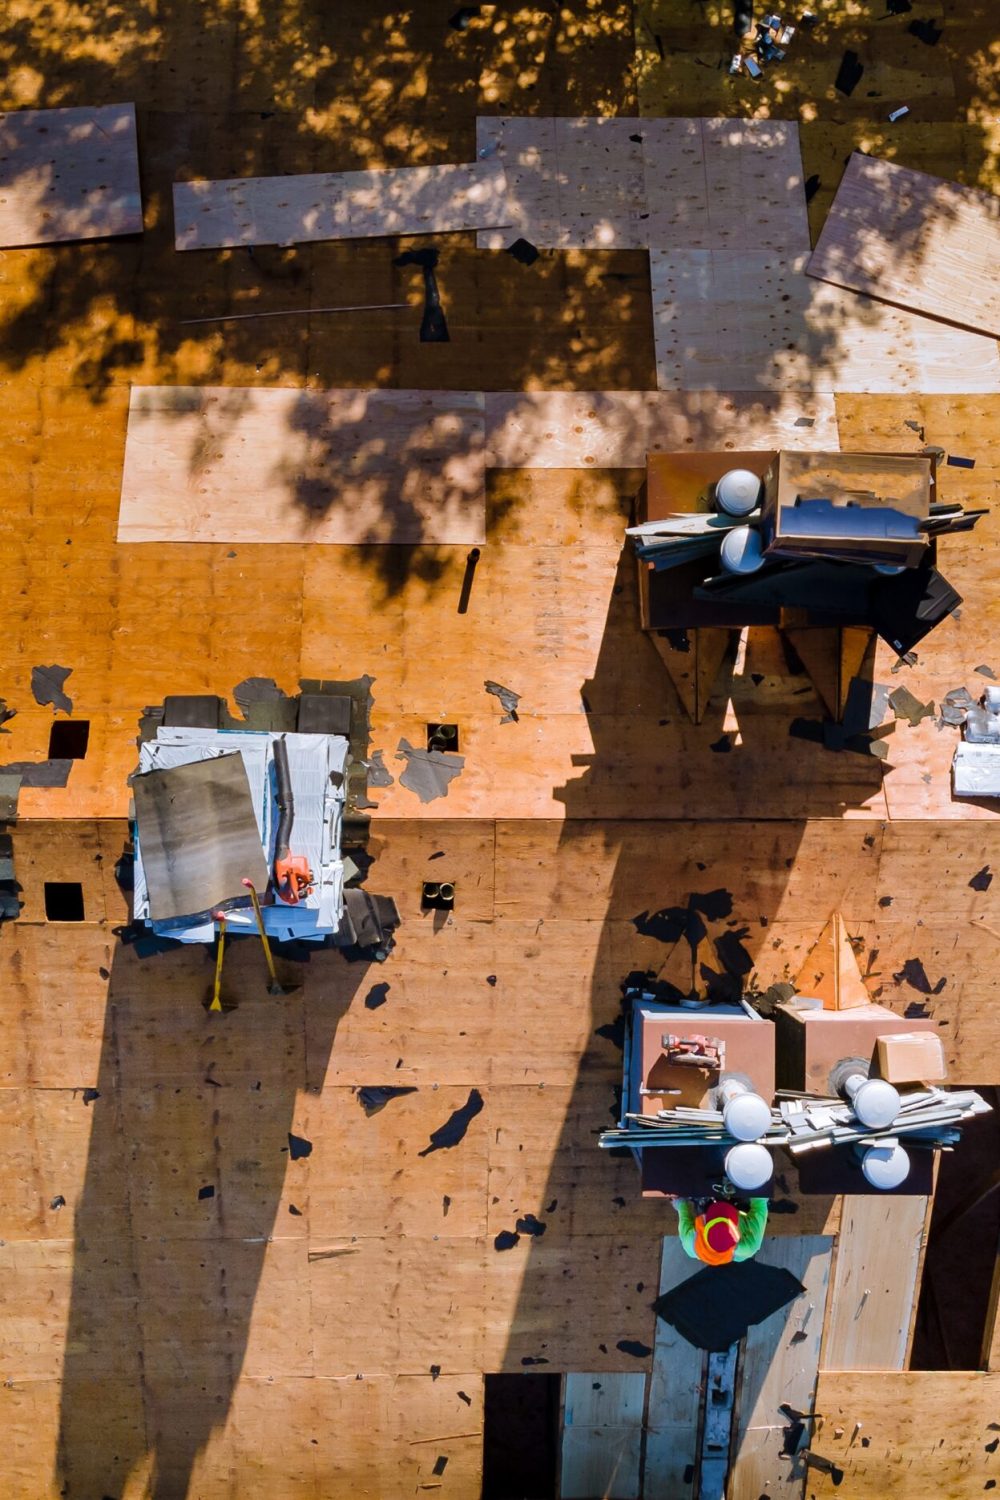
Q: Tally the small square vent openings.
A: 4